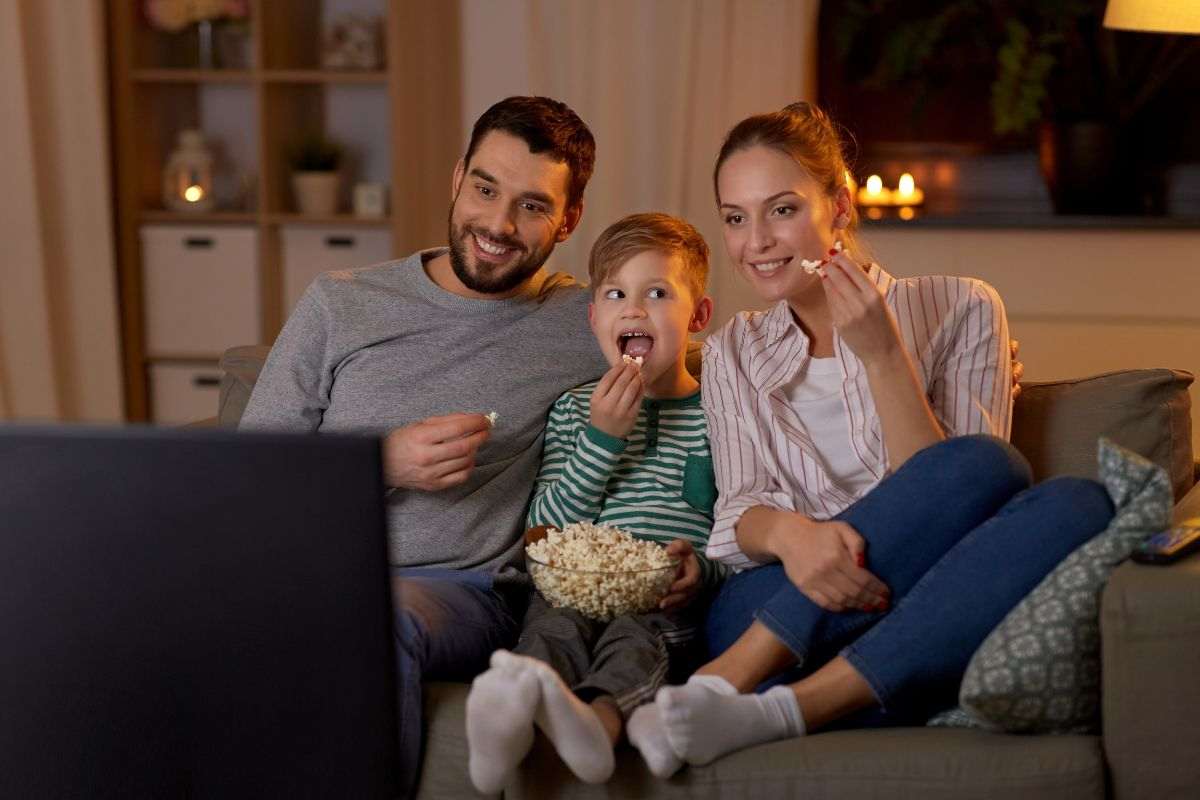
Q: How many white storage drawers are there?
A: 3